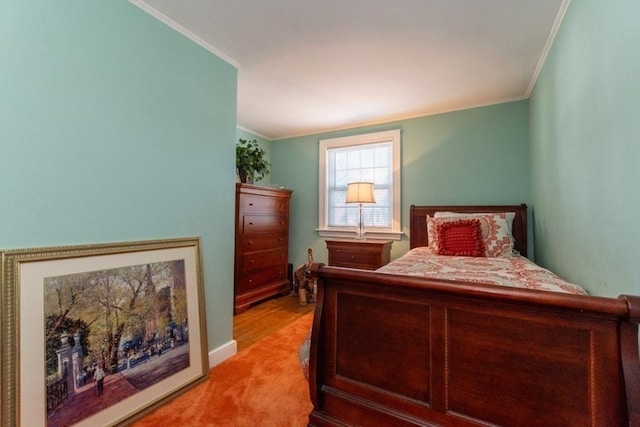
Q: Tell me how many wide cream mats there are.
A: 1